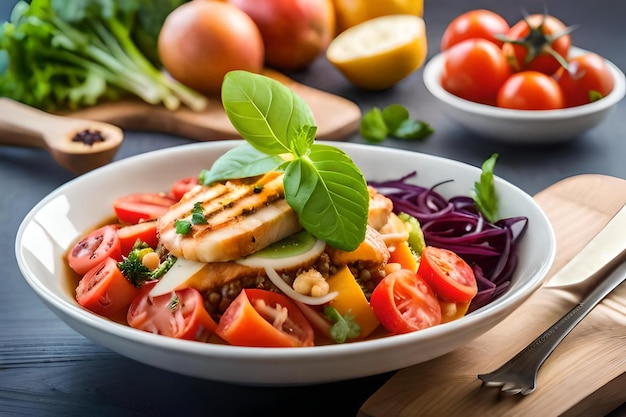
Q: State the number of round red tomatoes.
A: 5